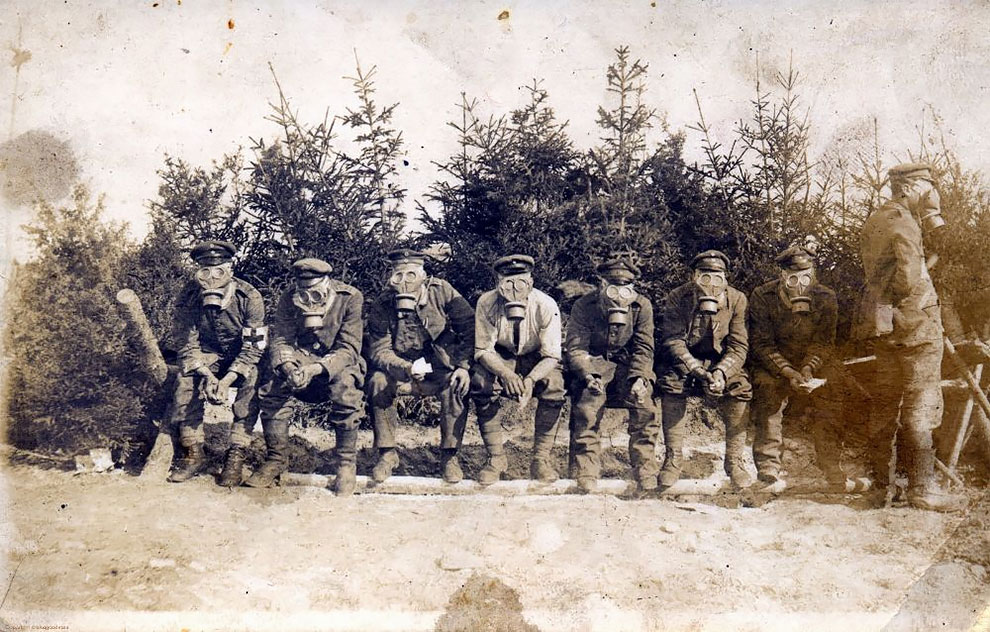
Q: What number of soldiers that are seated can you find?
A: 7